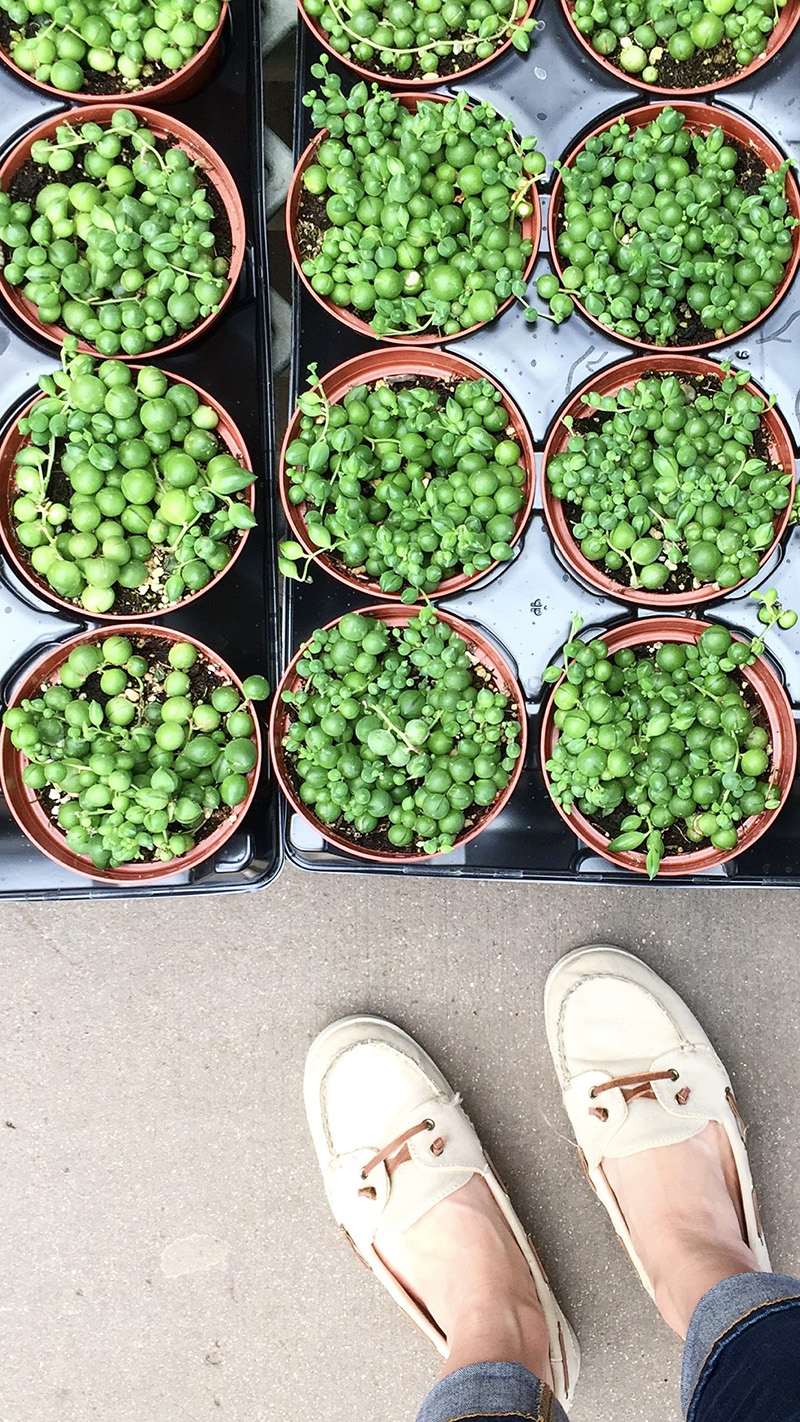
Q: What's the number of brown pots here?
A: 12